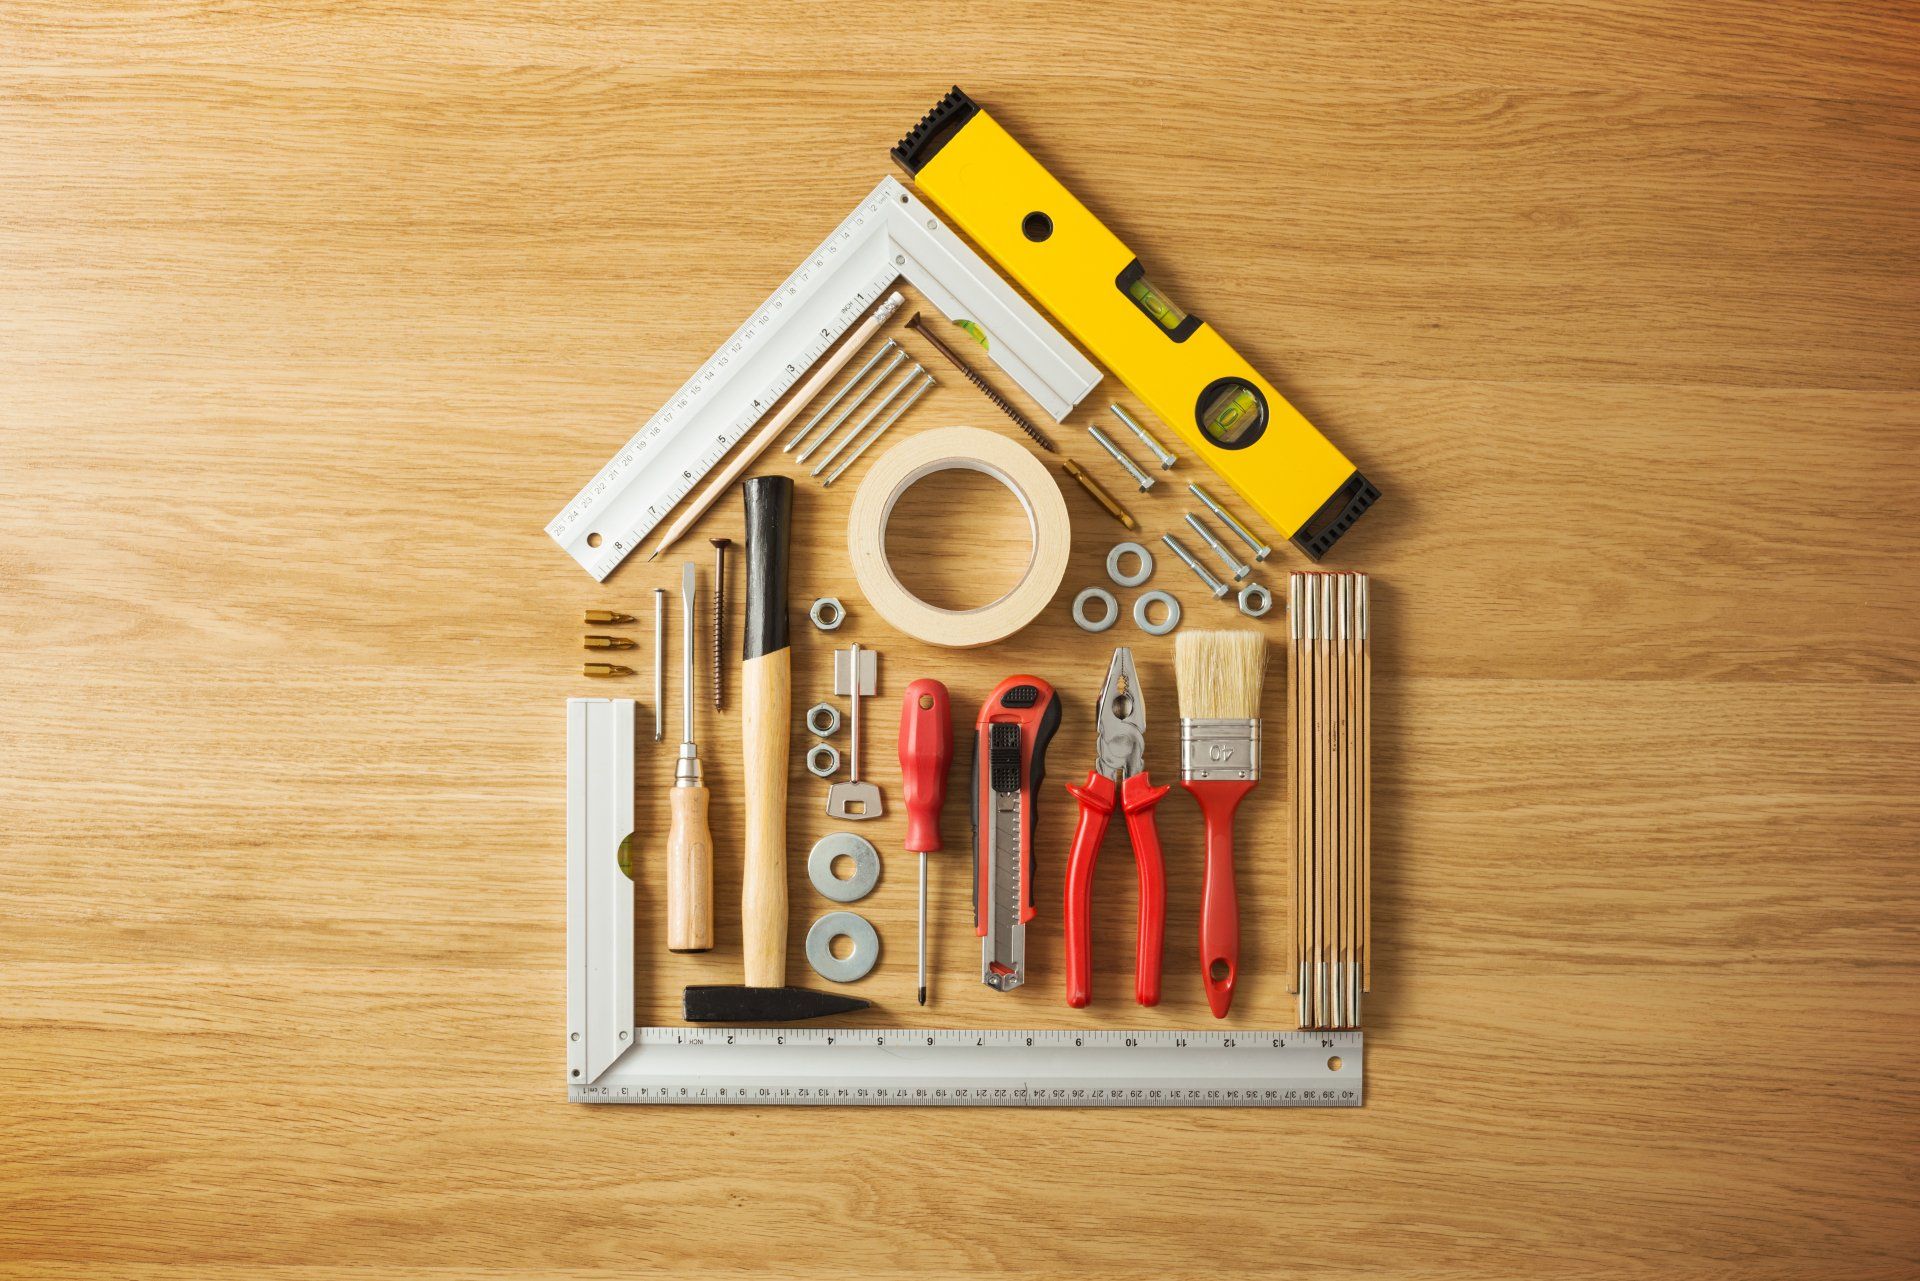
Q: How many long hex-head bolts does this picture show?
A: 5